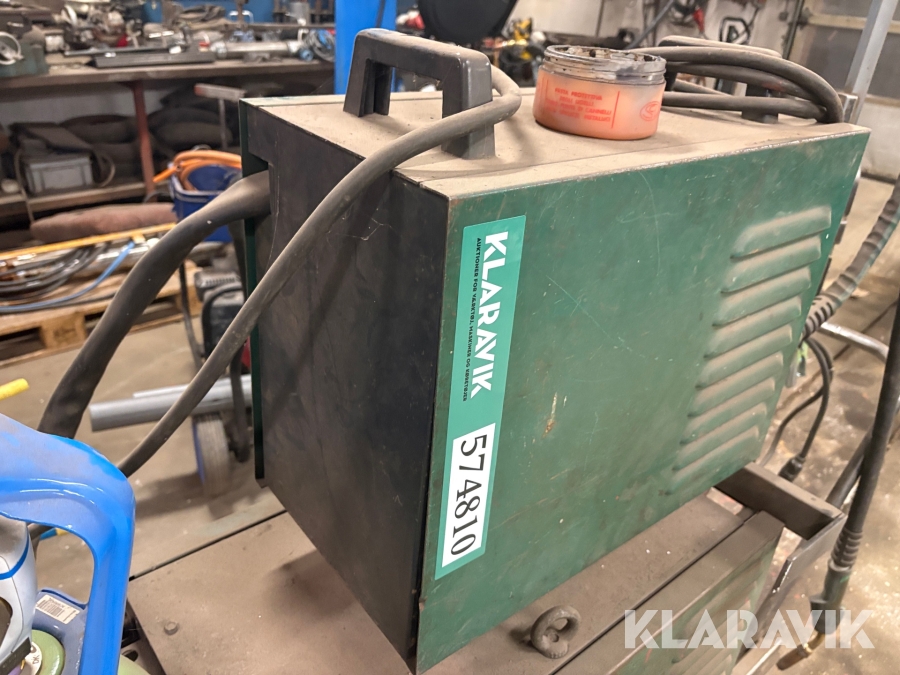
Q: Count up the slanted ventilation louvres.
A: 9